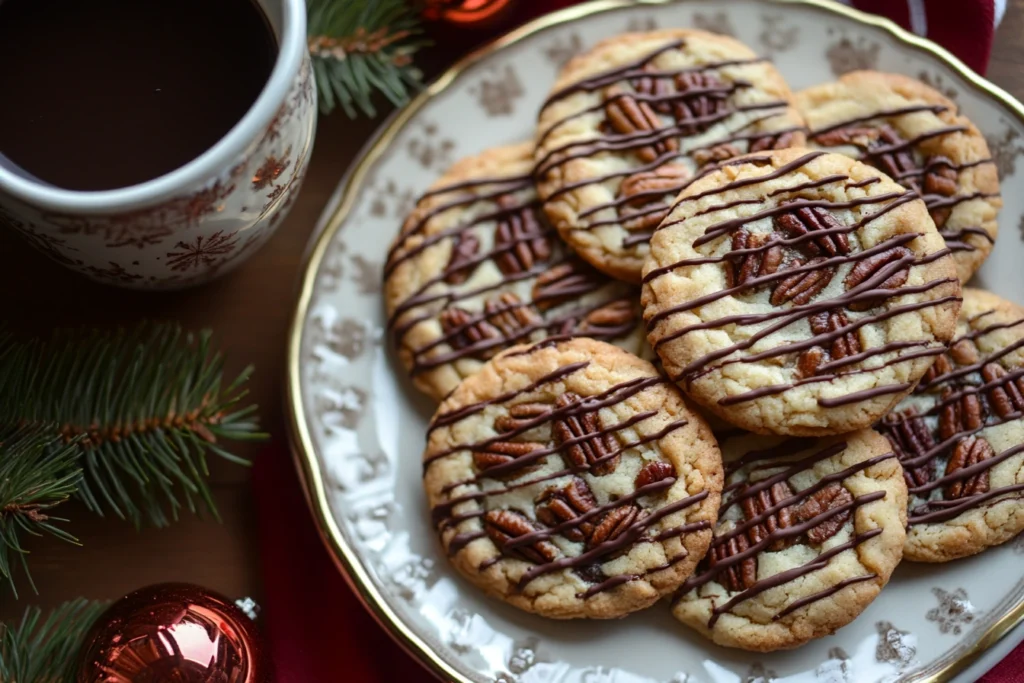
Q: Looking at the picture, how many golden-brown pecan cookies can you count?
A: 7